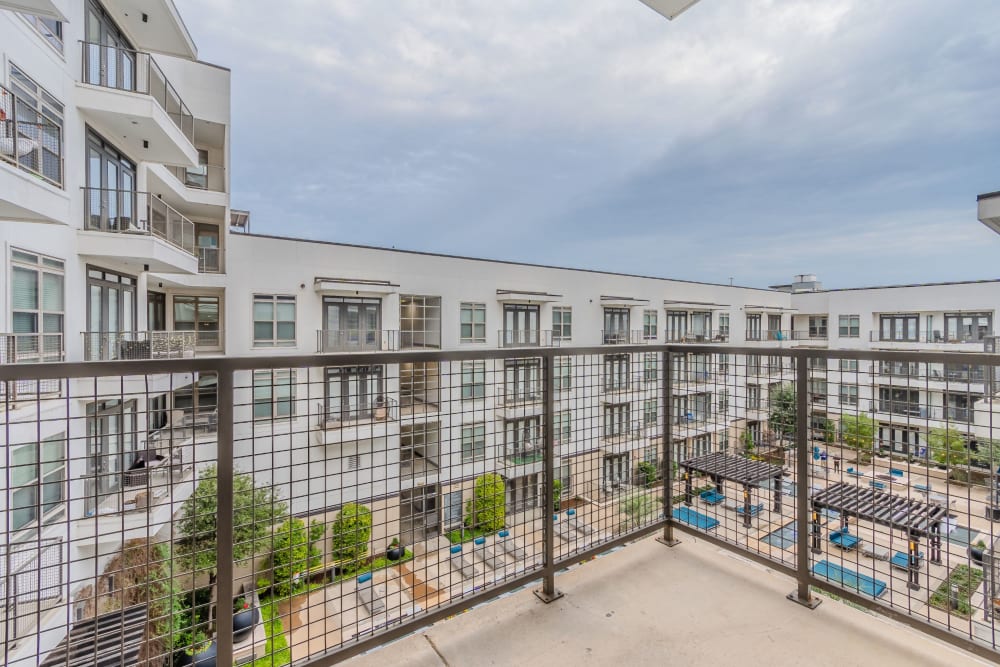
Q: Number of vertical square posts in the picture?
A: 4